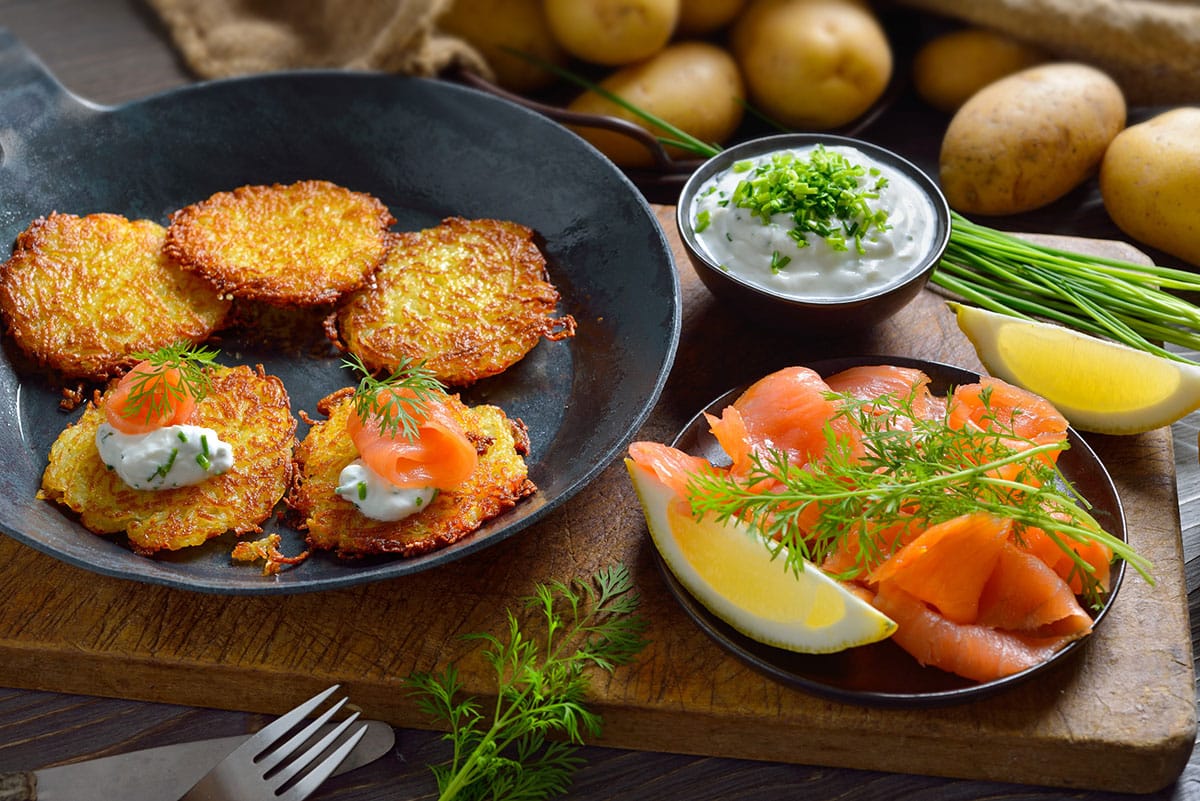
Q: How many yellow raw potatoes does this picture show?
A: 8